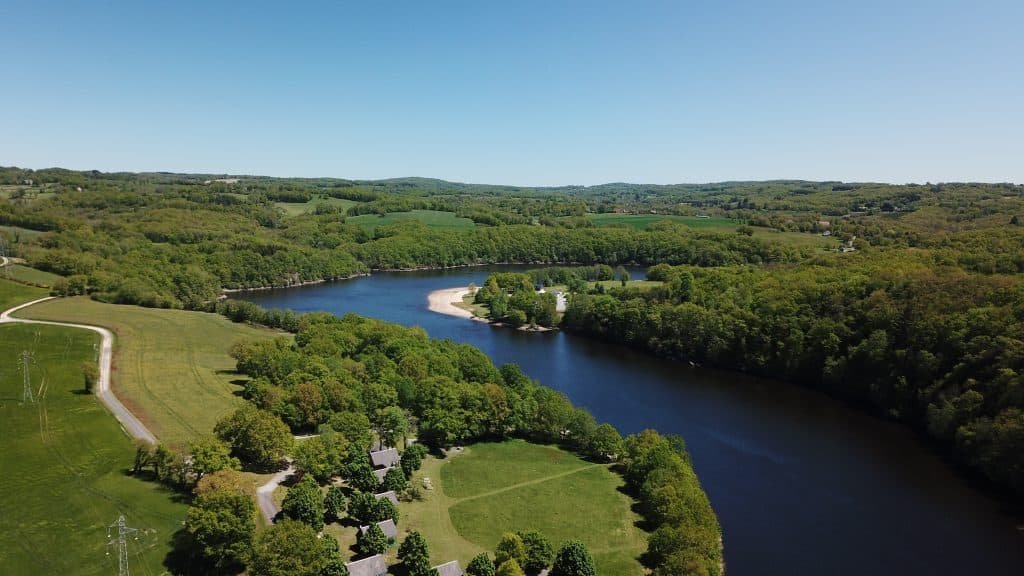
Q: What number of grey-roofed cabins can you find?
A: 6